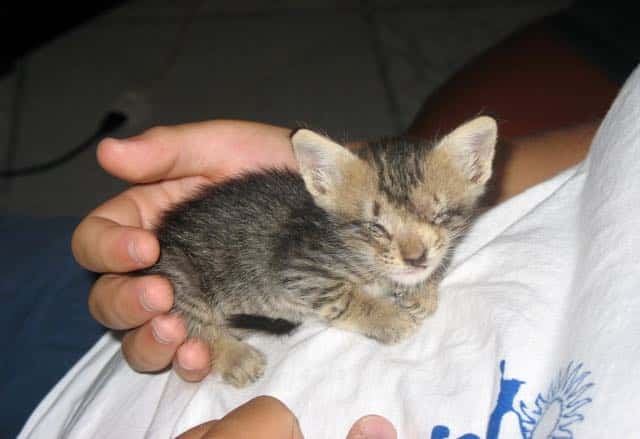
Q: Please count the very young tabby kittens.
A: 1